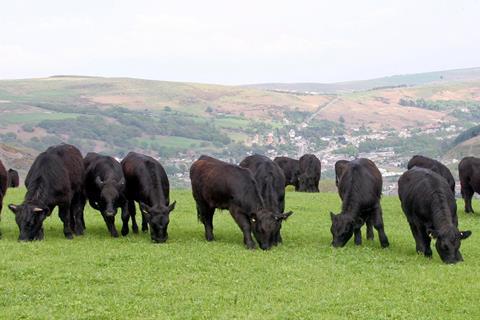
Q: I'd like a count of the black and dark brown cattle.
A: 14